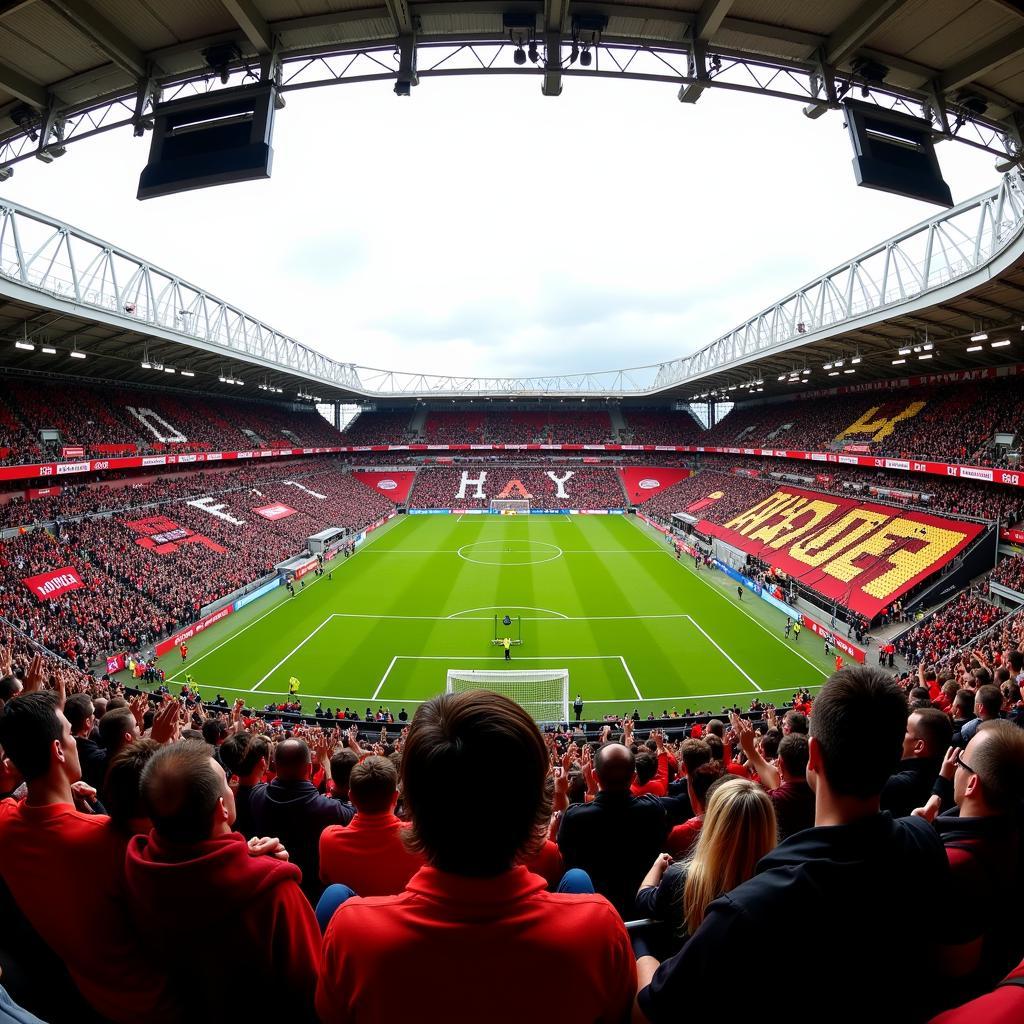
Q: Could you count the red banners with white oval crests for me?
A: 2